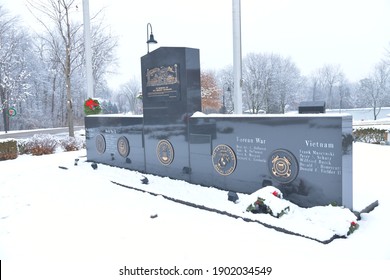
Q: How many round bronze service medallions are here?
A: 5